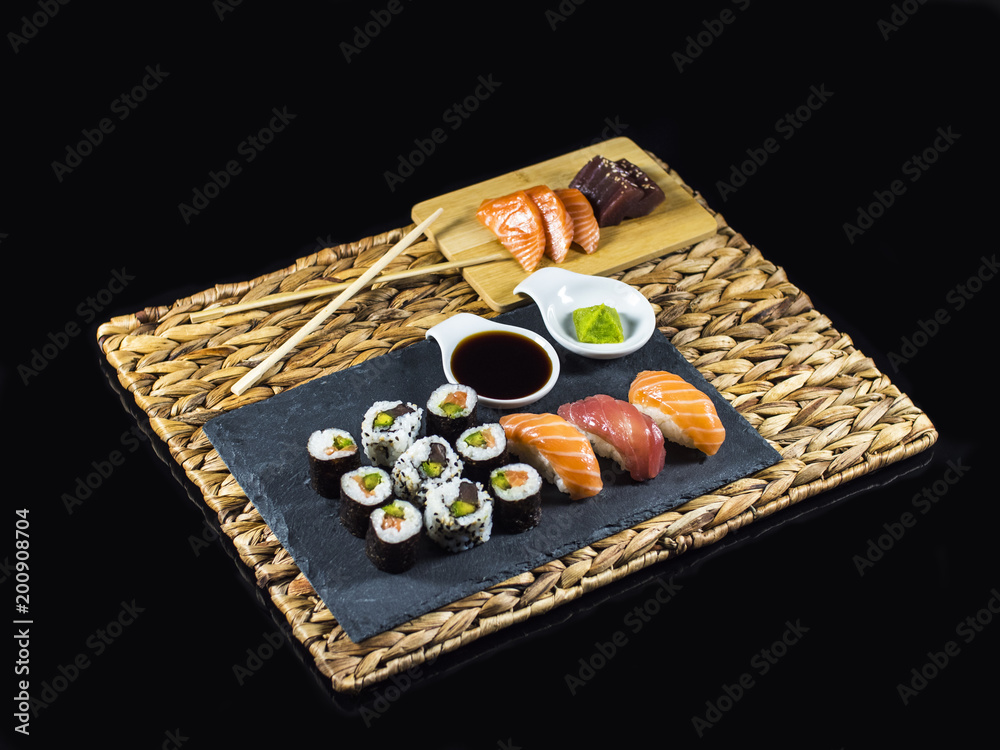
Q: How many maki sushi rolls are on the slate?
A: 9